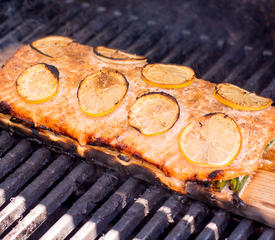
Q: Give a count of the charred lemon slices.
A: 8